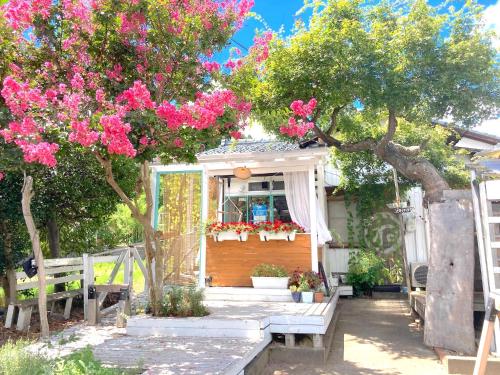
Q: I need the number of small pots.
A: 3